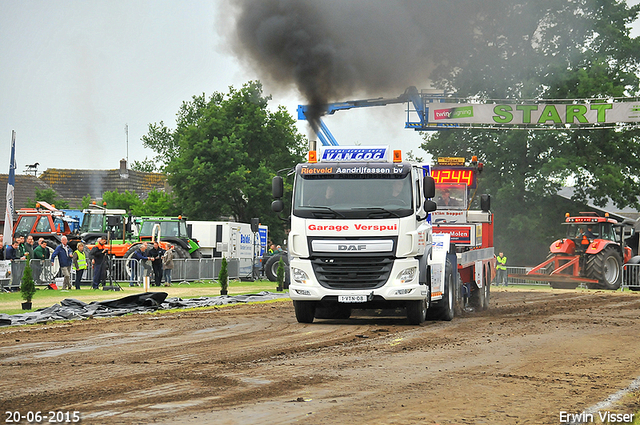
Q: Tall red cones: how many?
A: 0